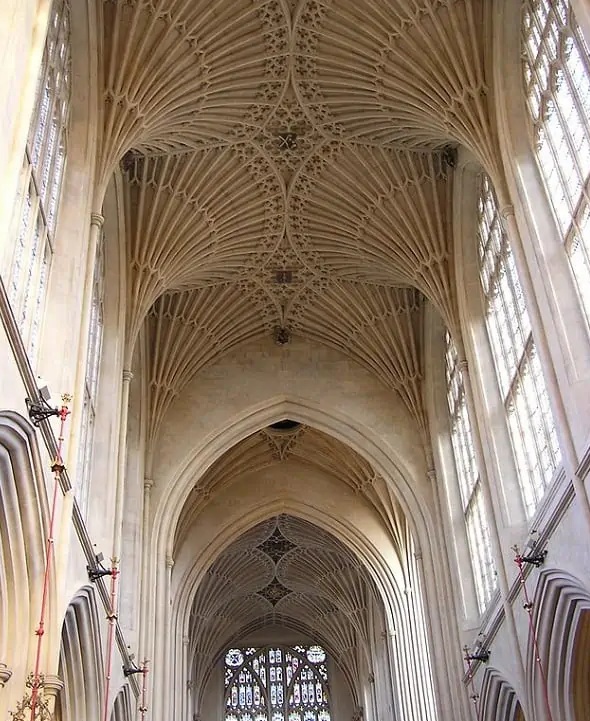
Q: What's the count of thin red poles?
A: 5